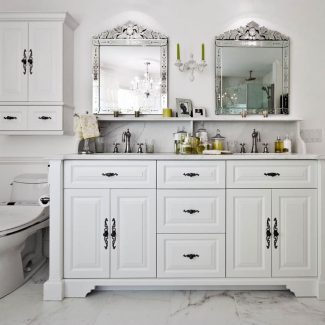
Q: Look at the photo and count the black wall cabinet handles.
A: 4